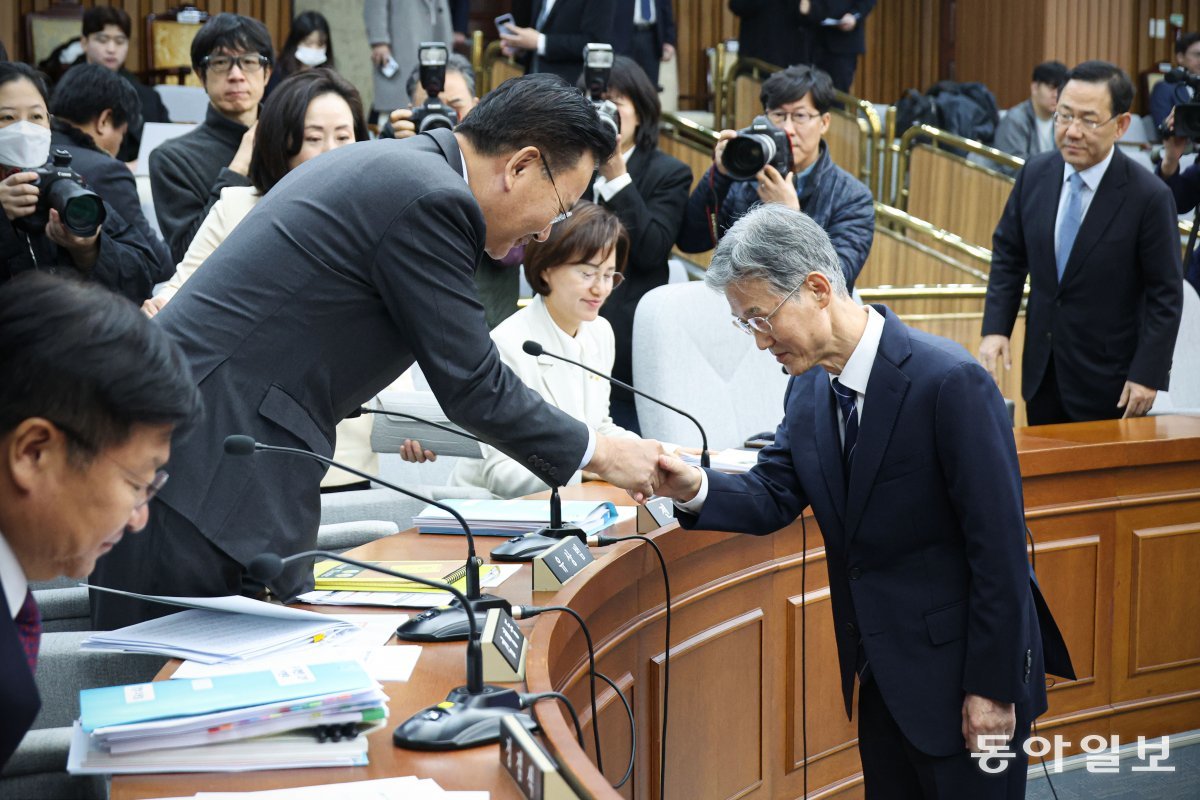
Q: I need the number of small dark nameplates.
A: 4